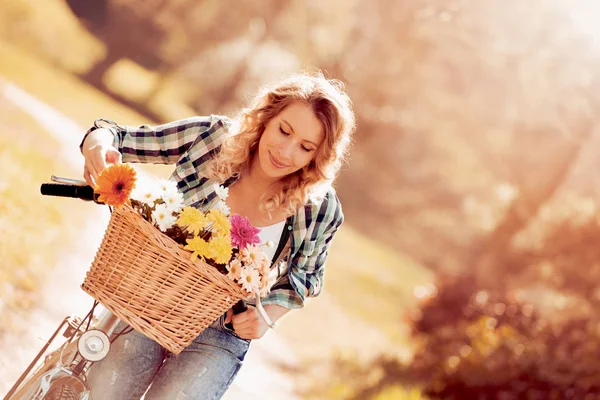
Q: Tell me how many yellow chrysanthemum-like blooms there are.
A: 4